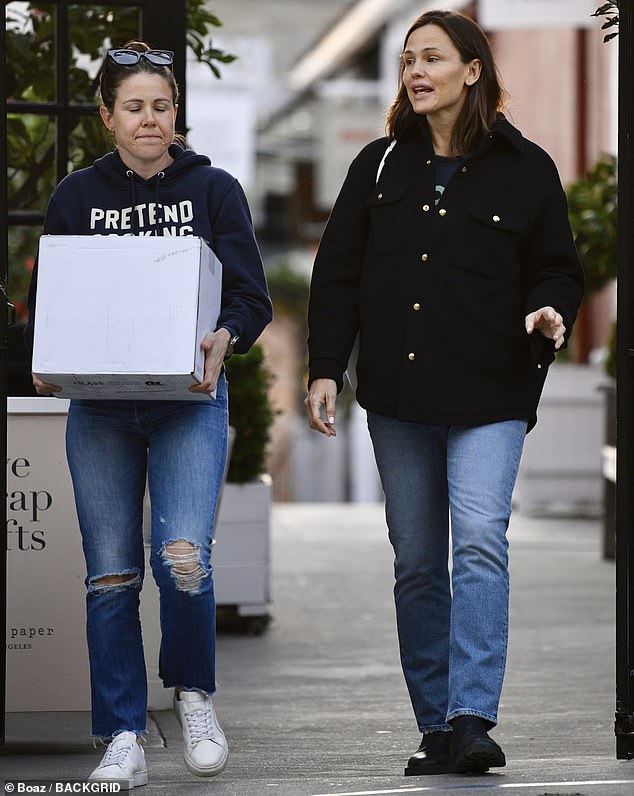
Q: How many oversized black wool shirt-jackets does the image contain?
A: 1